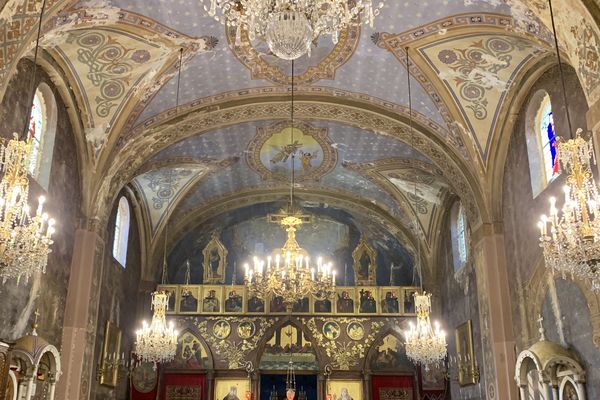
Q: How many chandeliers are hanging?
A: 6